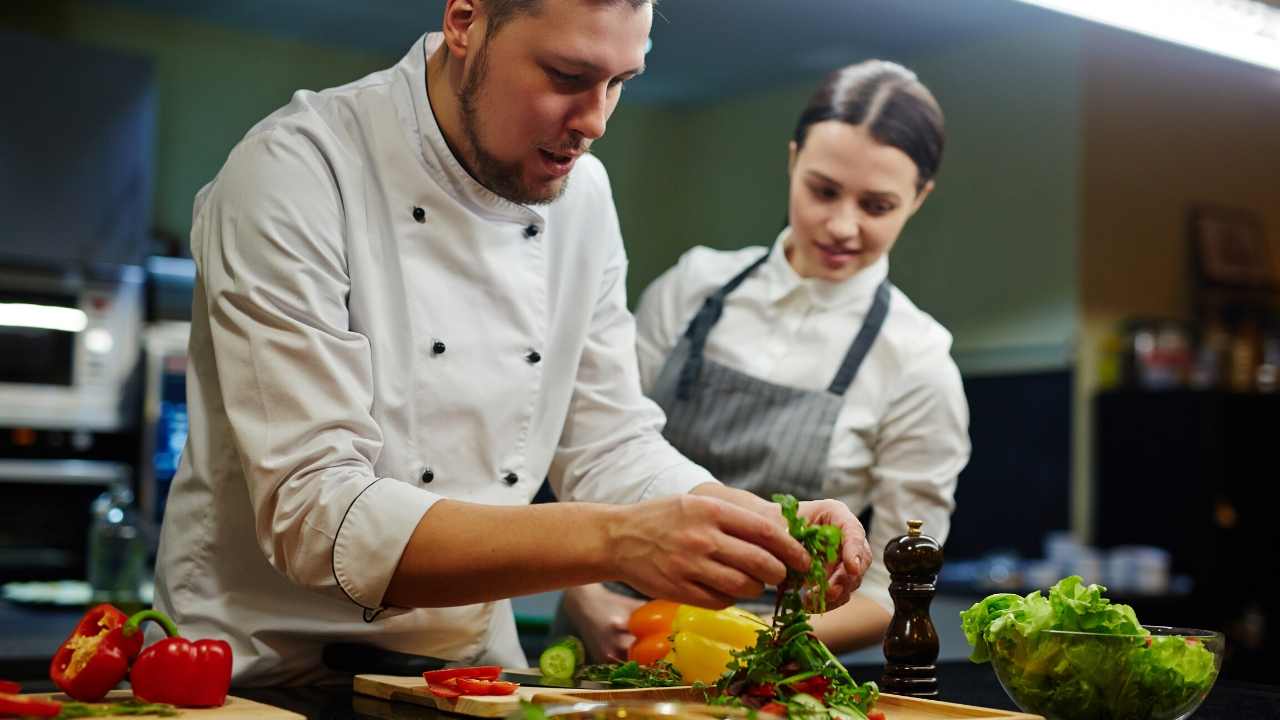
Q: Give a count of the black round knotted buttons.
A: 6